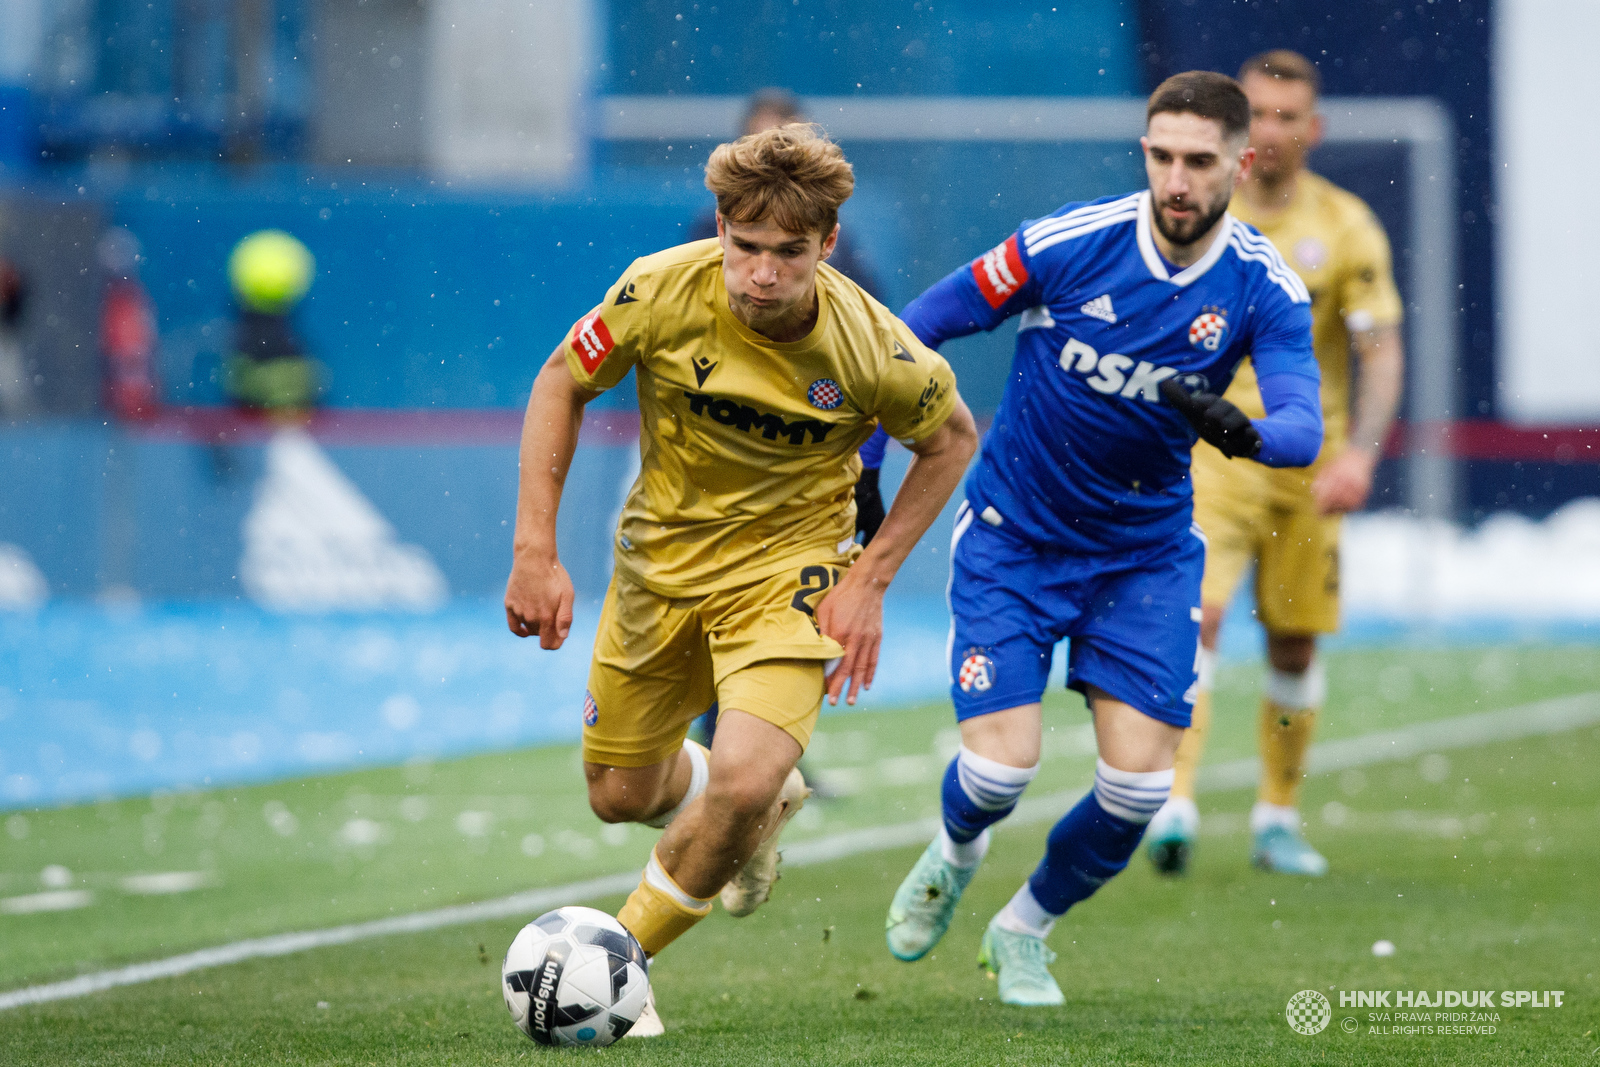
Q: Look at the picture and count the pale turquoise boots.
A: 4